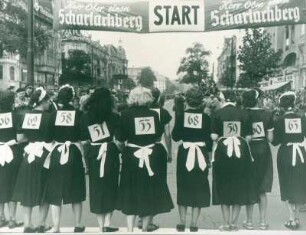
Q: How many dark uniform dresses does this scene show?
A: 9